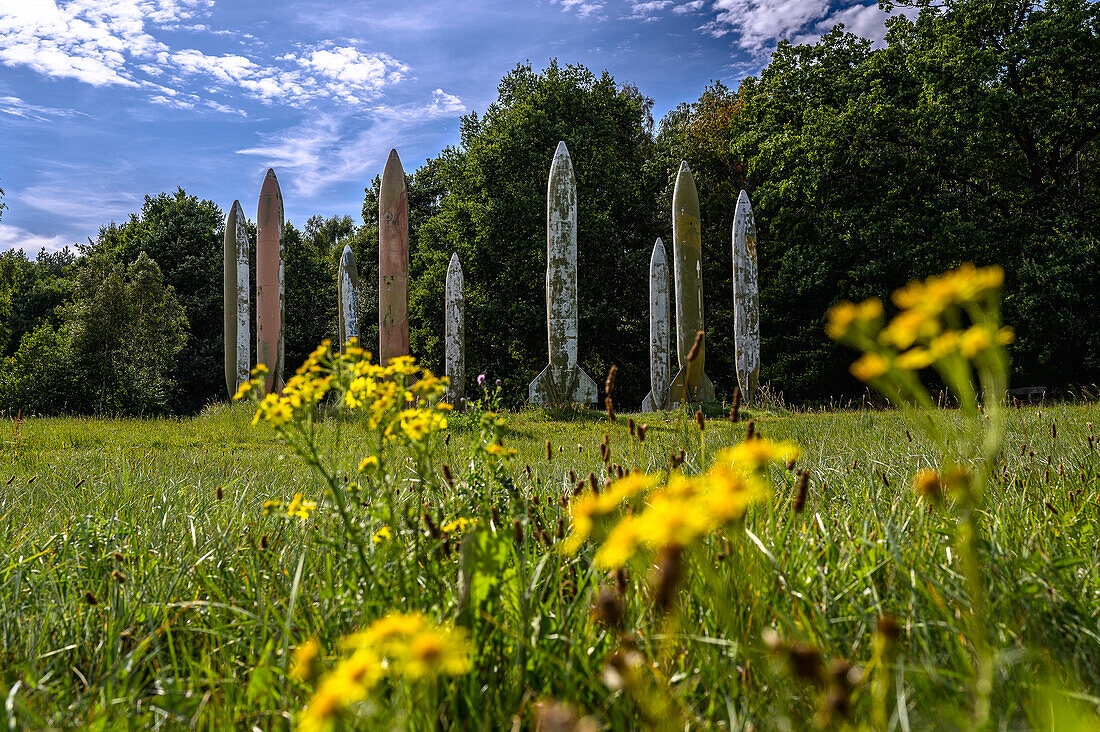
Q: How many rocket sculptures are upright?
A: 9